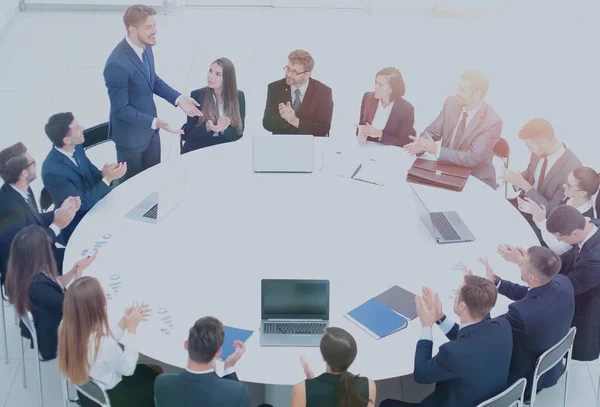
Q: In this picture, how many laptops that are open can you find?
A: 4